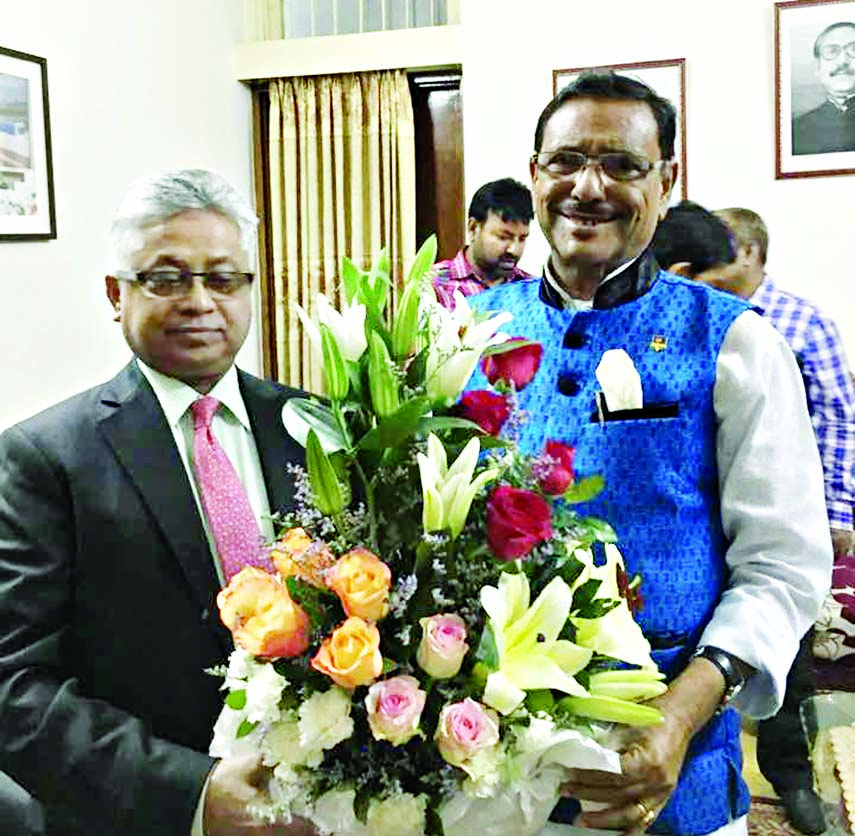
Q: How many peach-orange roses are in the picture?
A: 4